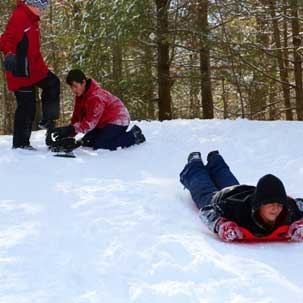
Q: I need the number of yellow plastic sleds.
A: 0